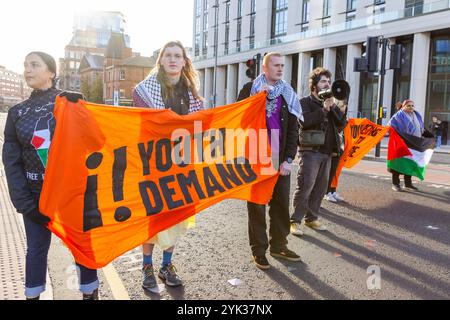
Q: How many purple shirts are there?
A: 1